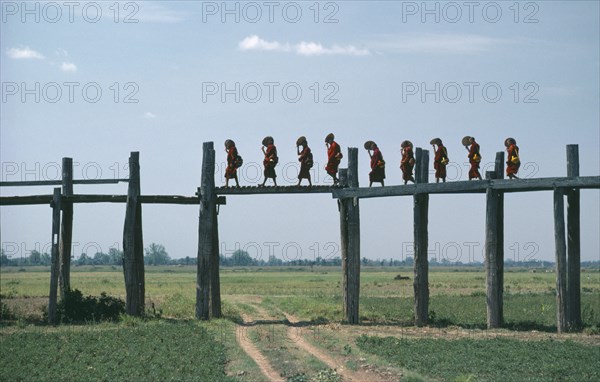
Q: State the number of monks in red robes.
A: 9